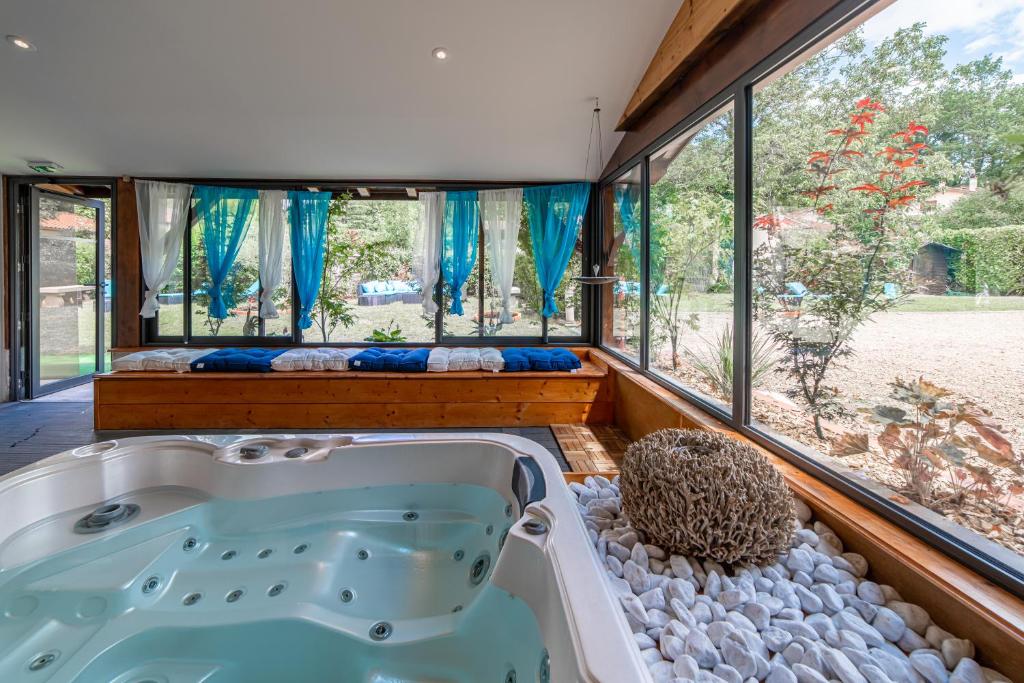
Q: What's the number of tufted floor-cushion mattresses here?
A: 6